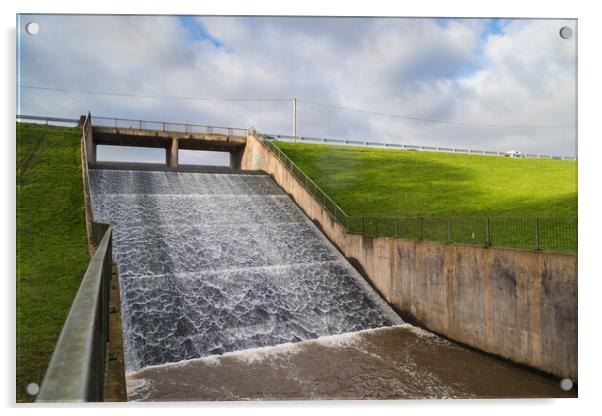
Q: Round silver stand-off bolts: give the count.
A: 4